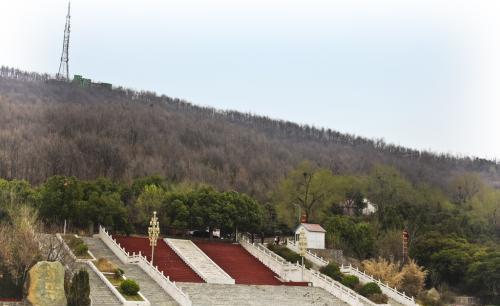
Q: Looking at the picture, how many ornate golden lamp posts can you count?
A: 2